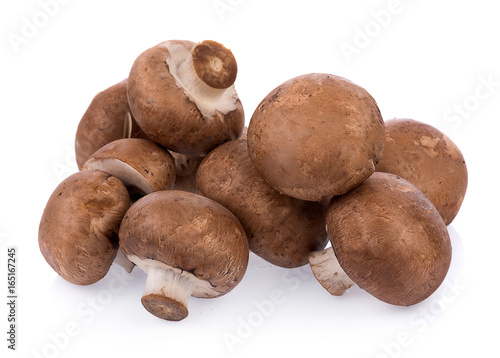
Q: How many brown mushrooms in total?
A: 9